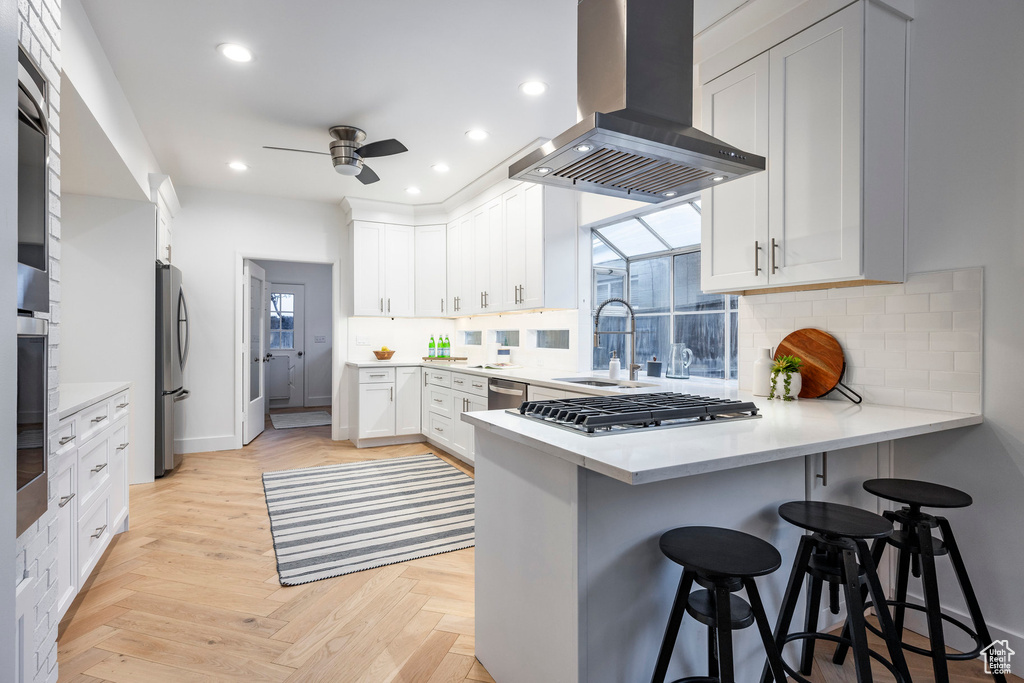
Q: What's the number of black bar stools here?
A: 3